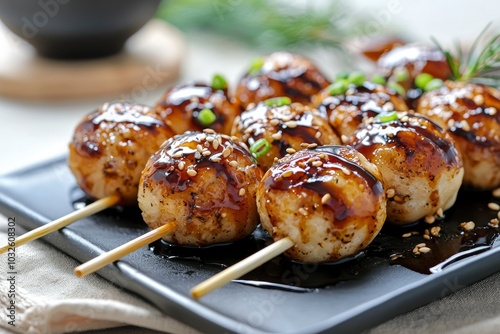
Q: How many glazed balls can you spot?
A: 10